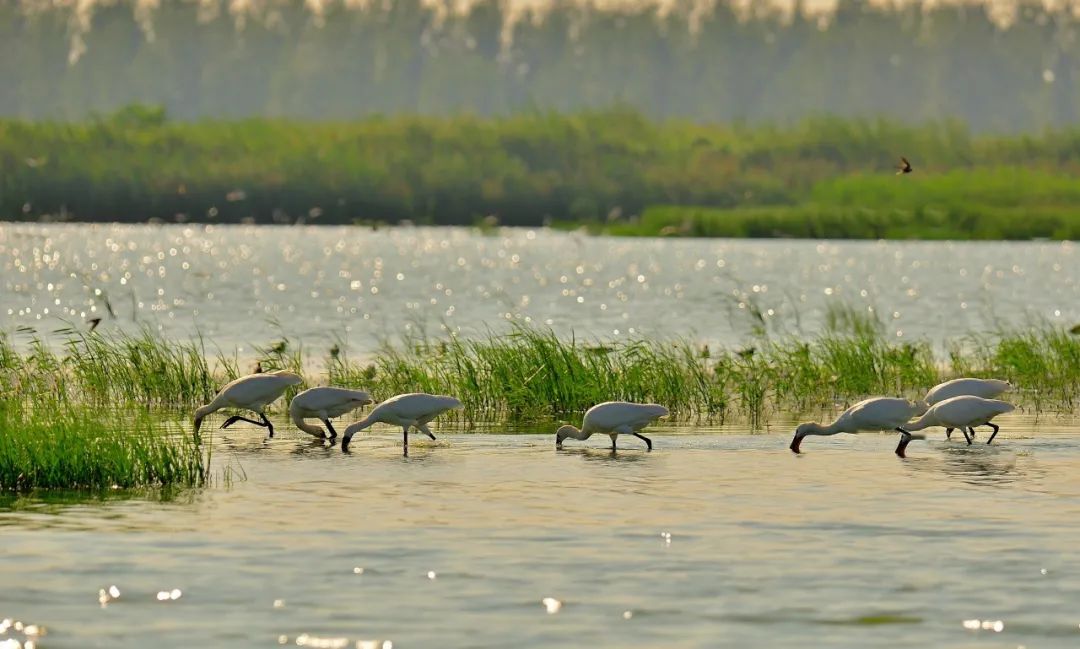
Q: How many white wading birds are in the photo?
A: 7